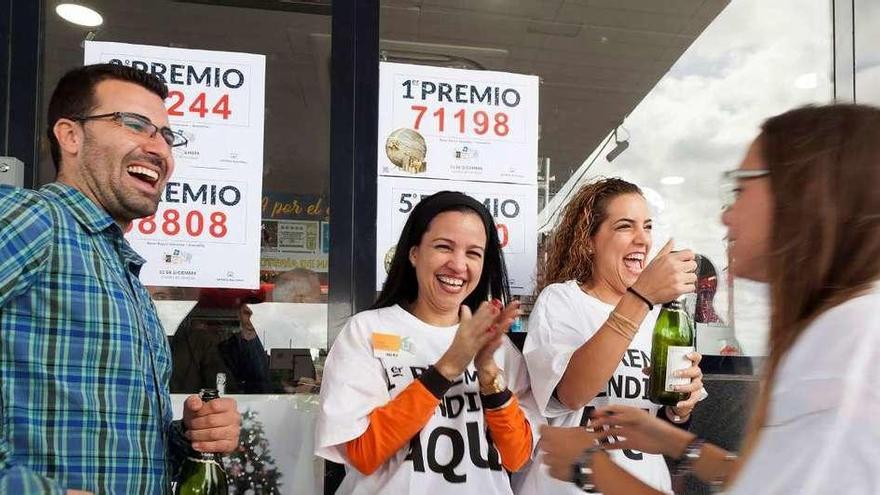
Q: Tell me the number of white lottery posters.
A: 4